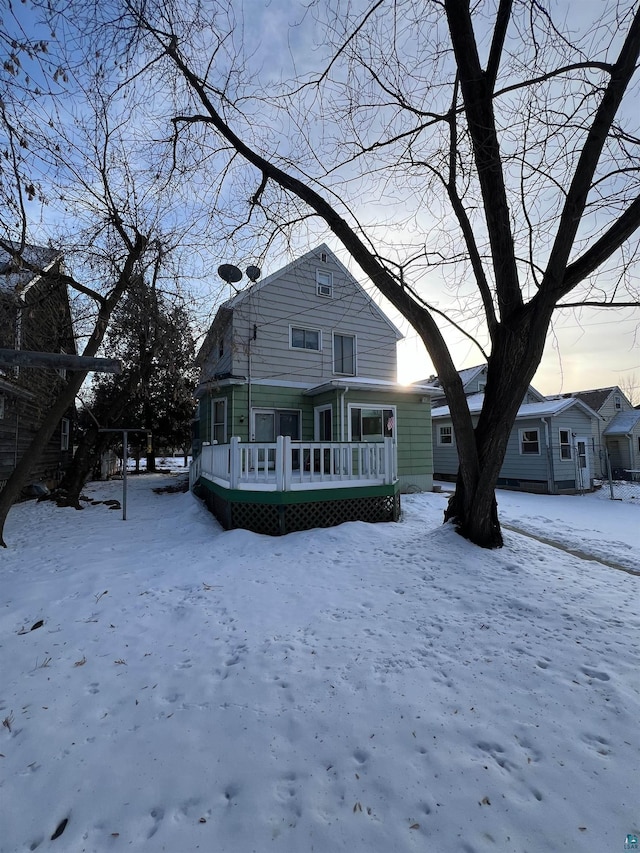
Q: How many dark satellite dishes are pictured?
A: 2